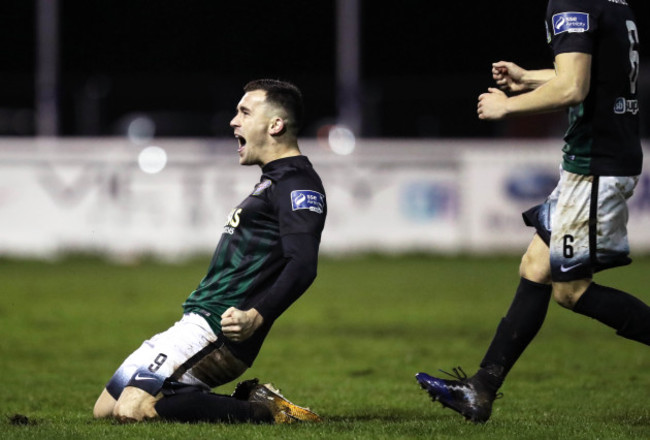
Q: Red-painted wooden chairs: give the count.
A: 0